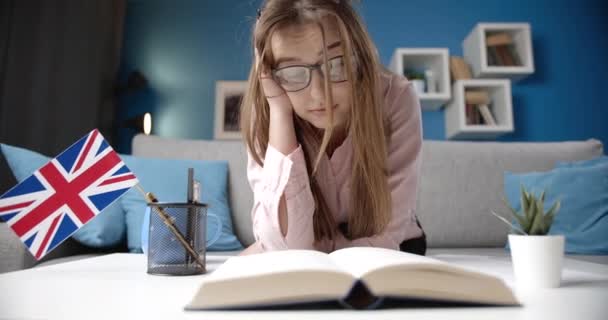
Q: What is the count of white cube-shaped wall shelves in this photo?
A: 3